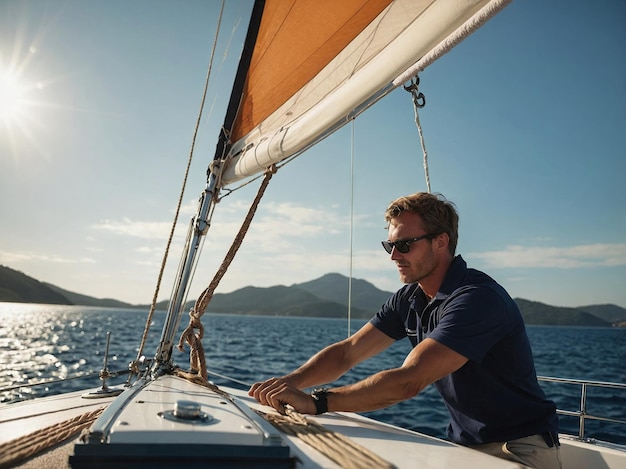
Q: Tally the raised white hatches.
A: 1